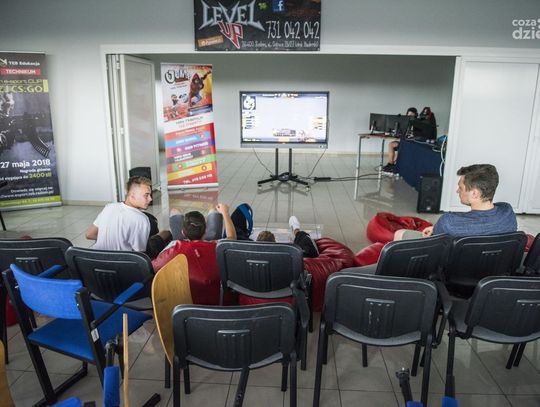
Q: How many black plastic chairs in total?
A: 9